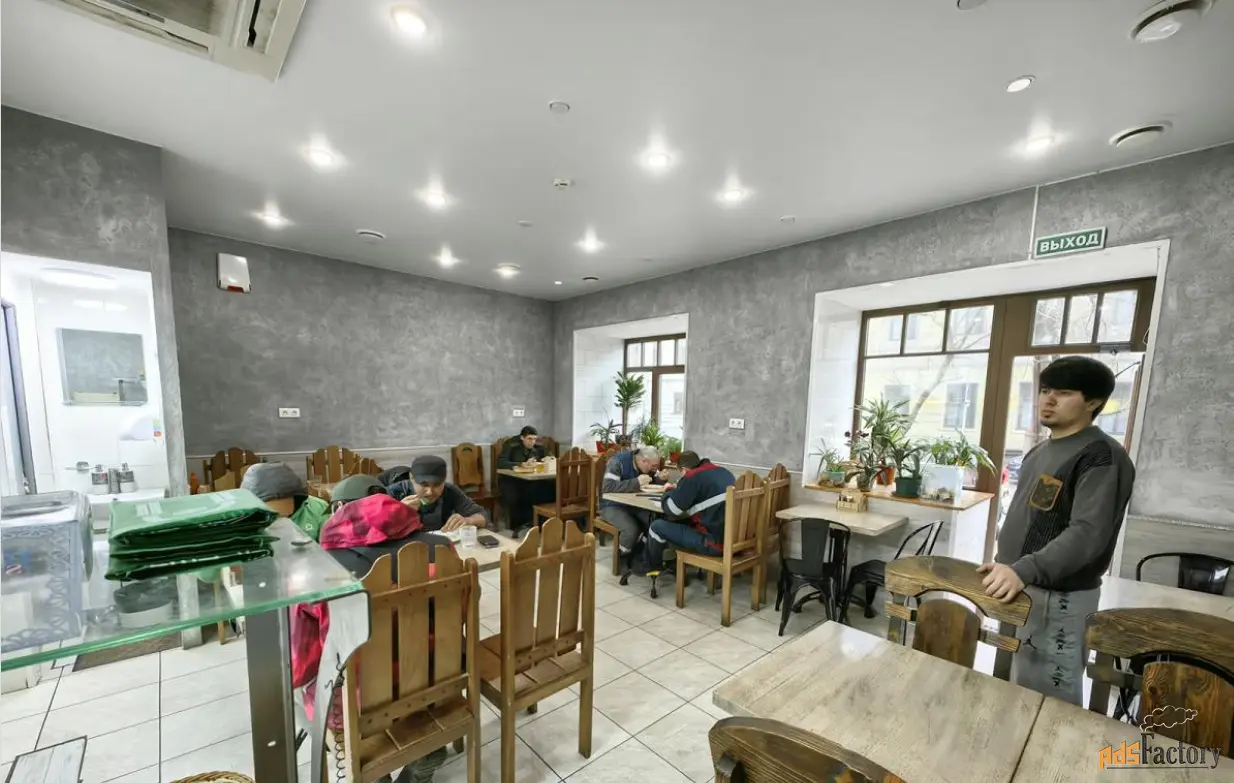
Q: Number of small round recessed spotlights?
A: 11